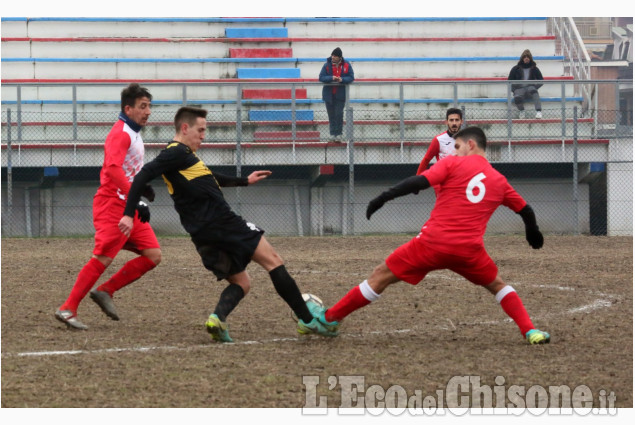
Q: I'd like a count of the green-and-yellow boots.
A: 4